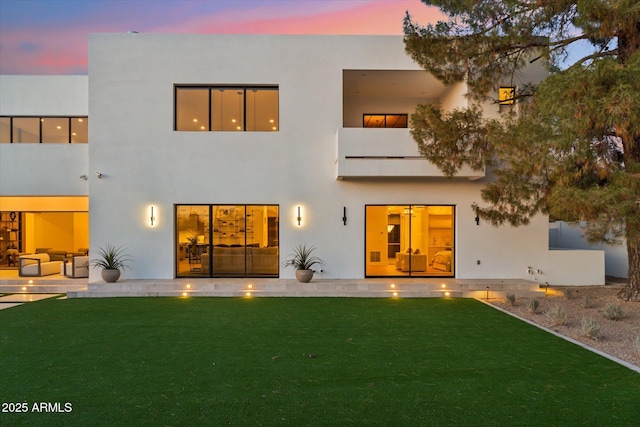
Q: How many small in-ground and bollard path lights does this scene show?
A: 12